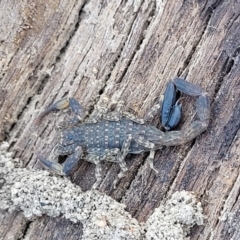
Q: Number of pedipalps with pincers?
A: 2